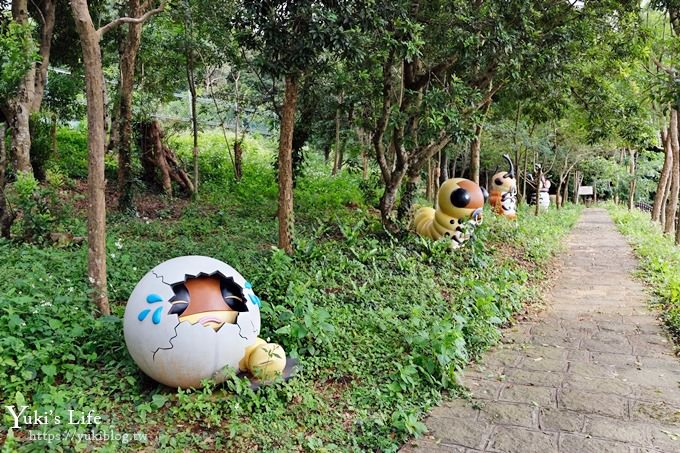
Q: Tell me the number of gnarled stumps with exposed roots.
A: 1